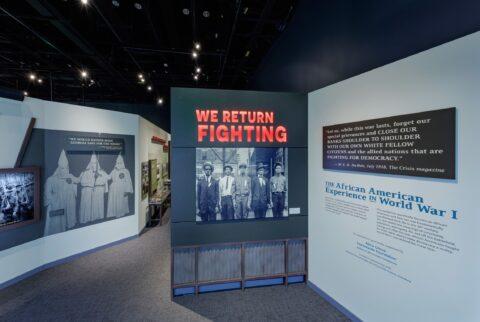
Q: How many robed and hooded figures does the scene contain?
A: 3